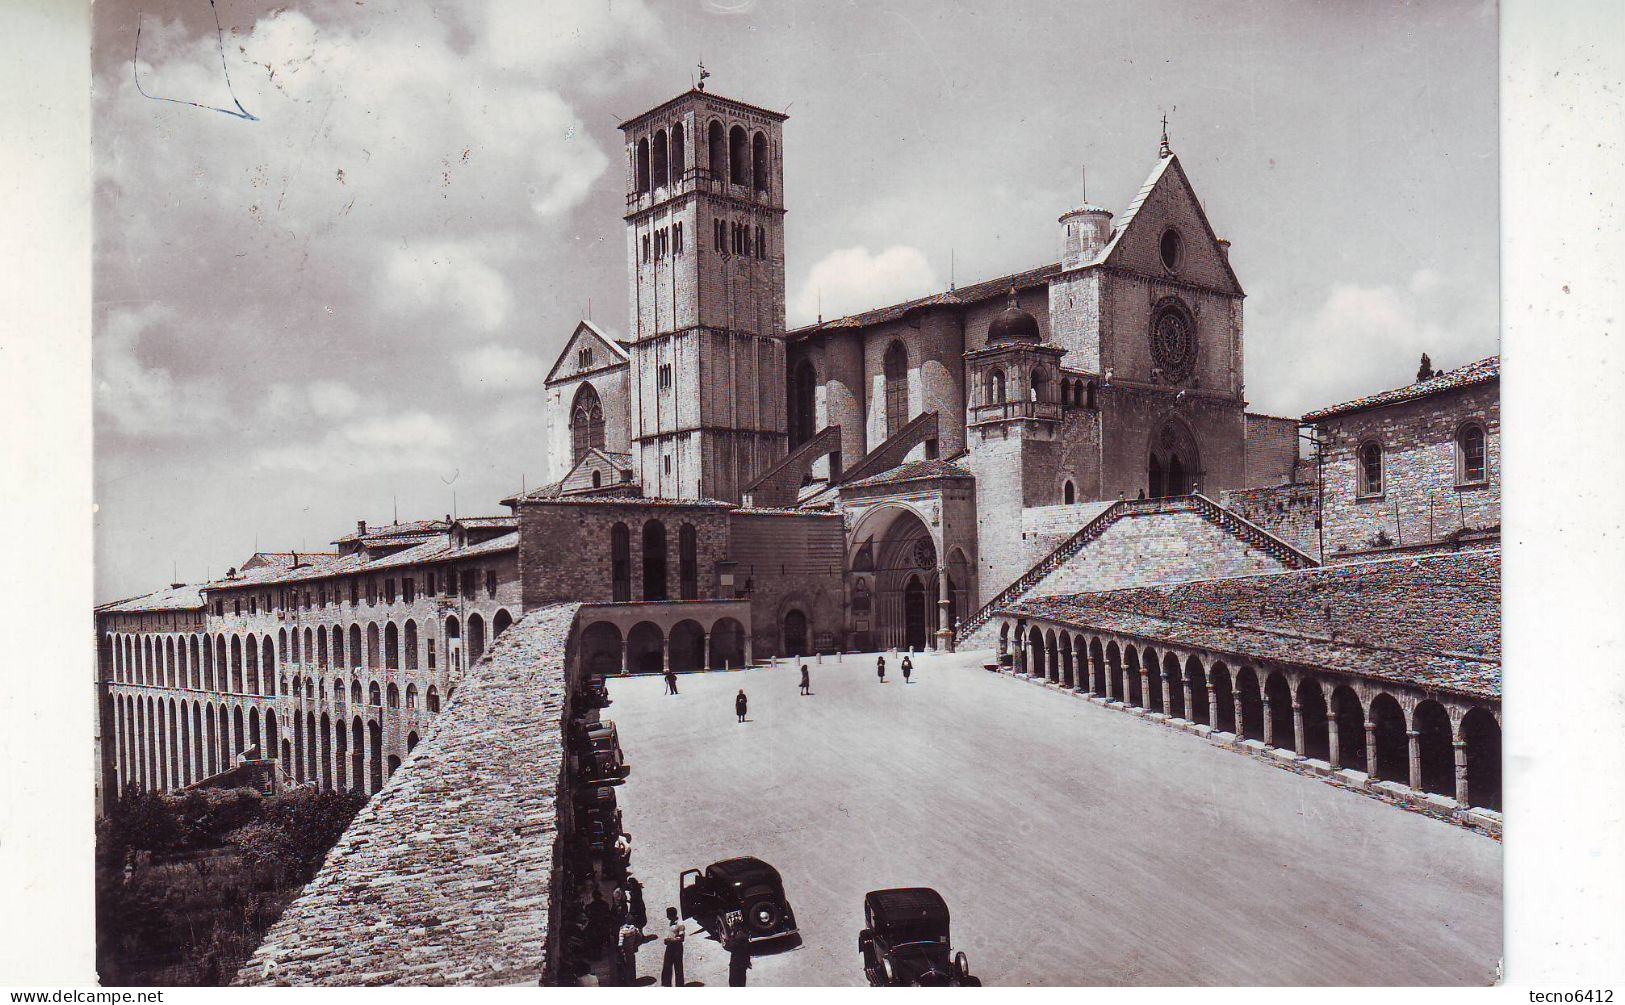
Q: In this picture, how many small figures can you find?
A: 5